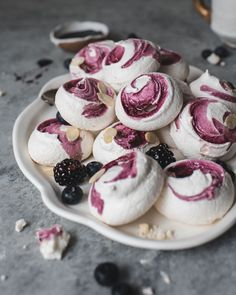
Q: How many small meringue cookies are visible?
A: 11